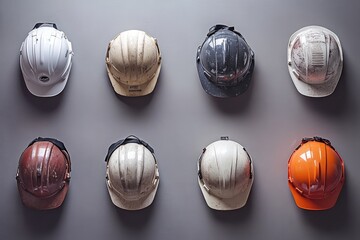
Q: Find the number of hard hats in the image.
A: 8